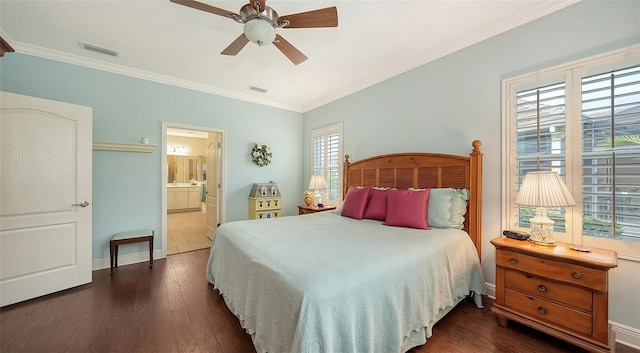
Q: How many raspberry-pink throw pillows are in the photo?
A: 3